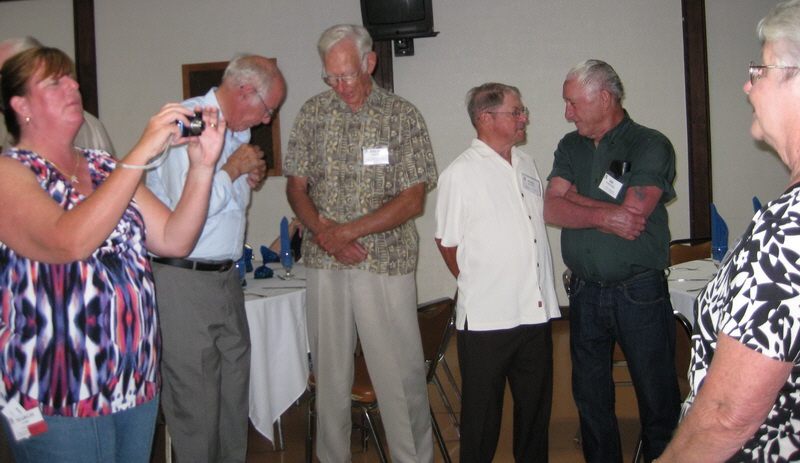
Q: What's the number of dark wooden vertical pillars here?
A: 3